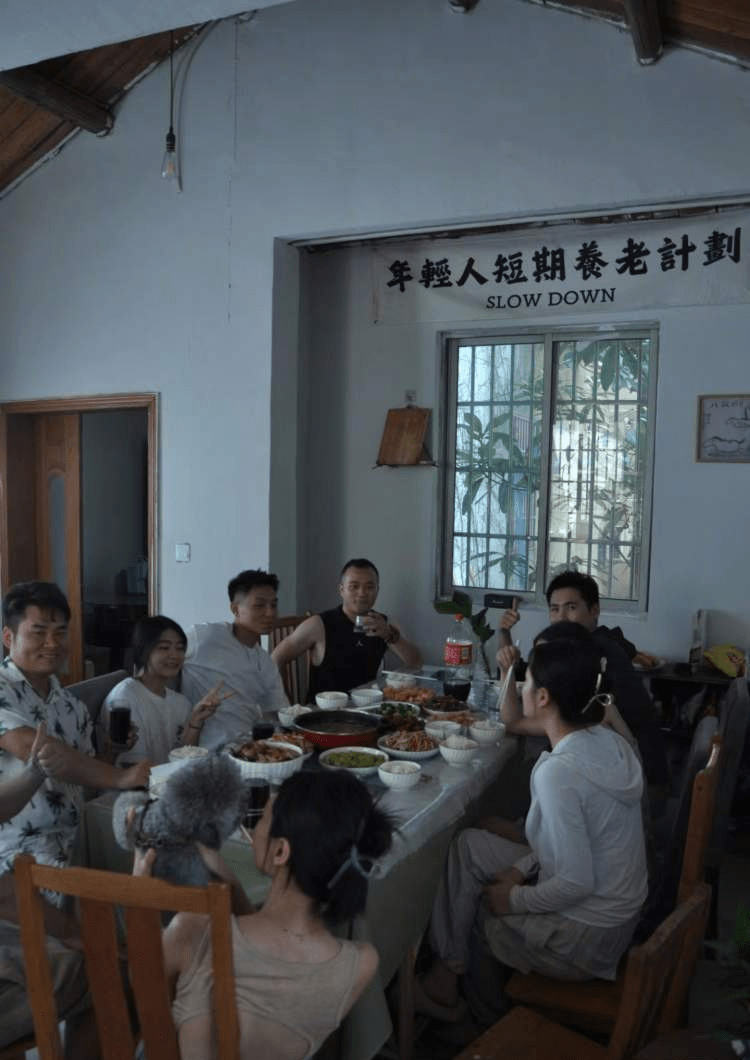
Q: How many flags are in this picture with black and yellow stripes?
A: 0